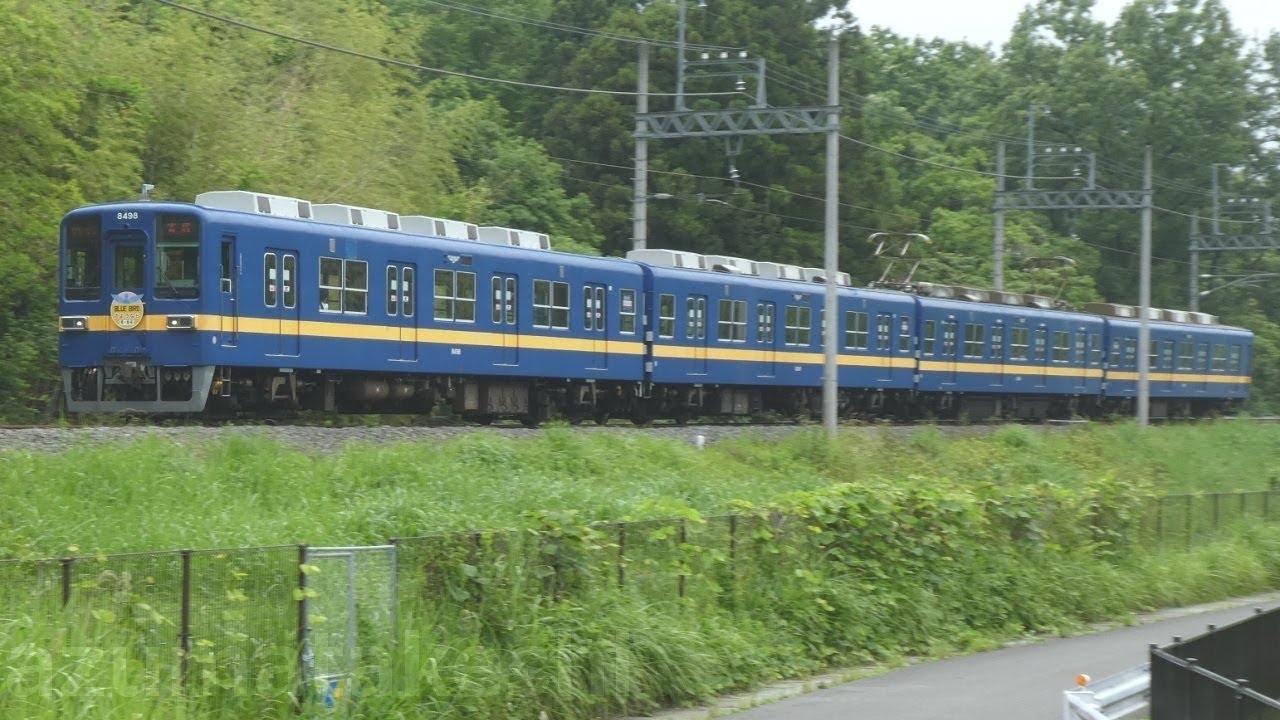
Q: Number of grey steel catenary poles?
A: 5